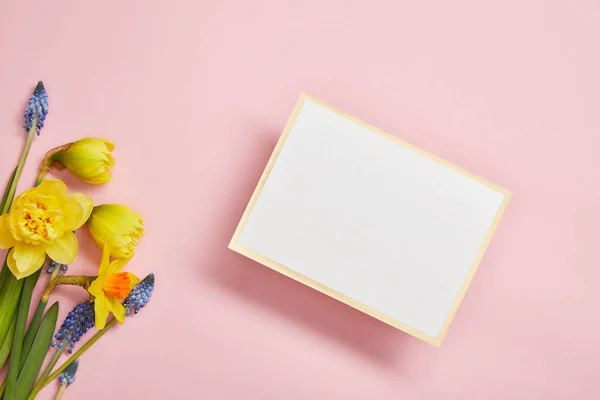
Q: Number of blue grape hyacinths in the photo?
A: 5